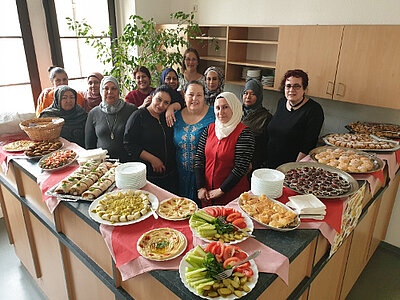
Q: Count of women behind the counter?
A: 13